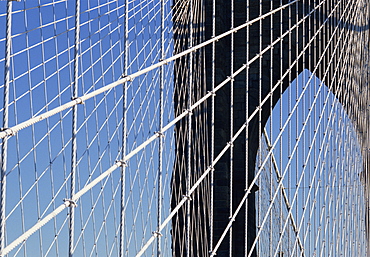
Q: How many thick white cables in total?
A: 3